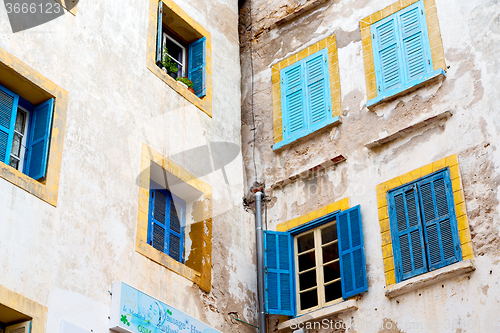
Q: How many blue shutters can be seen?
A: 14